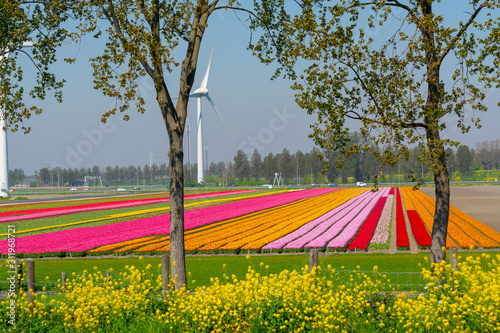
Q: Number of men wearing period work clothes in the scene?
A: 0